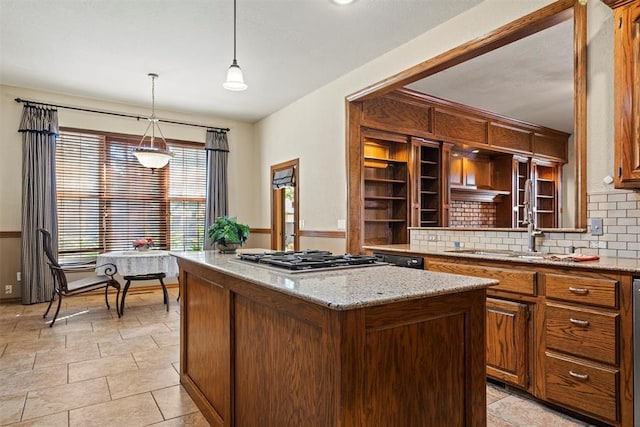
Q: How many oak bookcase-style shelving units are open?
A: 4